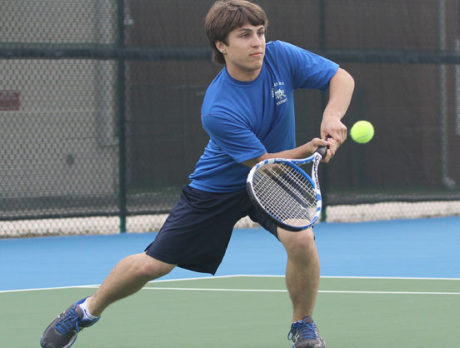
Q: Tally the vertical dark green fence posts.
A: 2